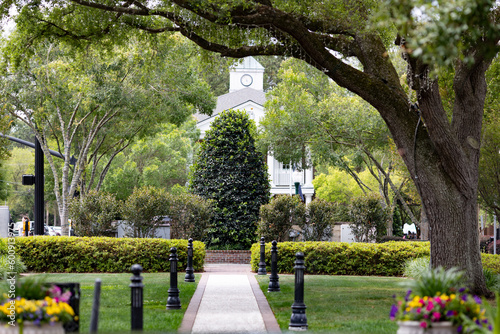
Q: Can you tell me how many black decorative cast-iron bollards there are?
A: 6